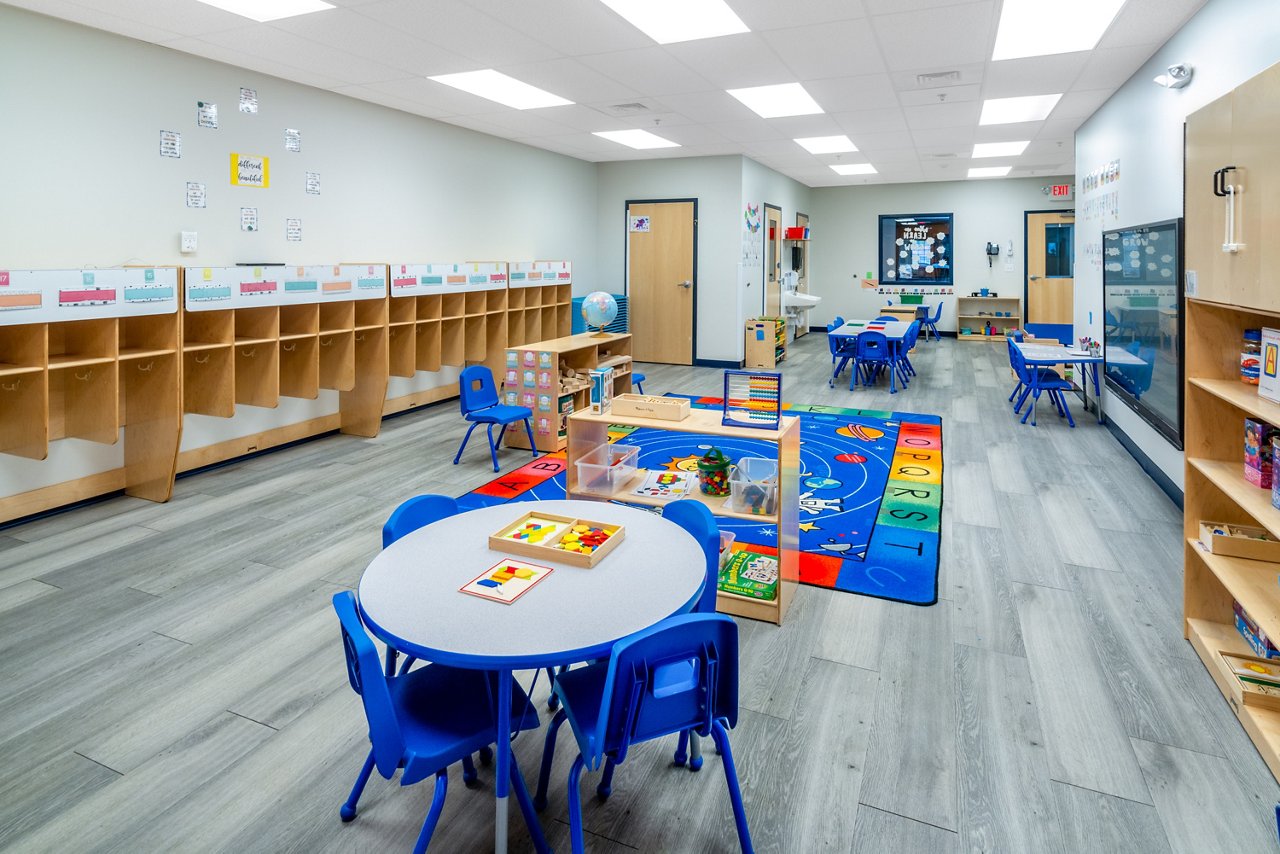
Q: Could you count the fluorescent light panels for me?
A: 11